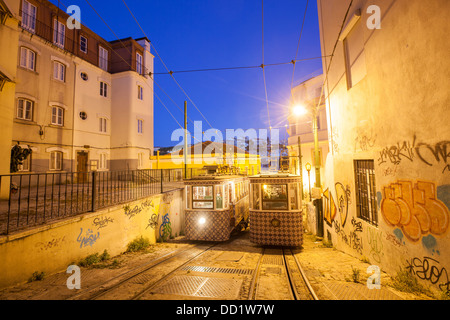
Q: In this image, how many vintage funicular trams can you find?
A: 2